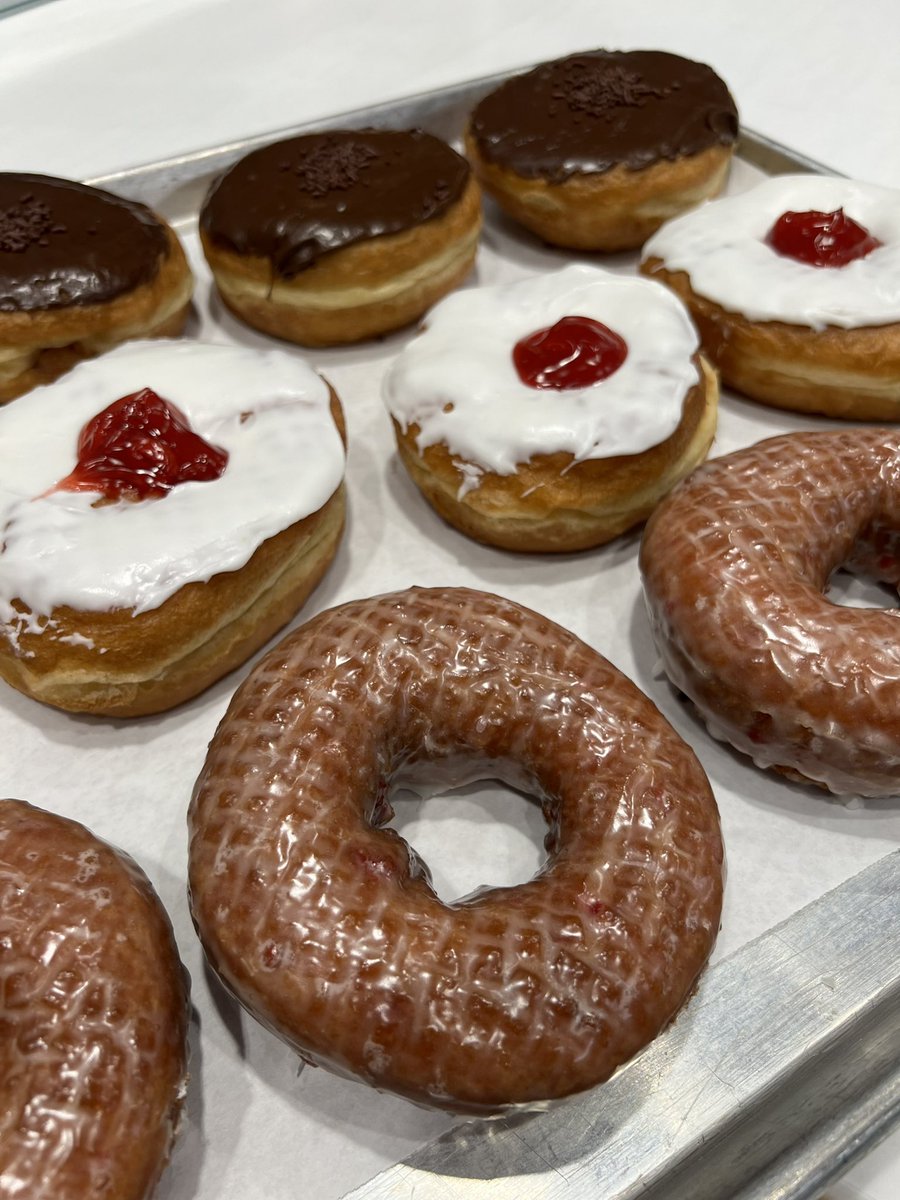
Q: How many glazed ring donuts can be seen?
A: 3